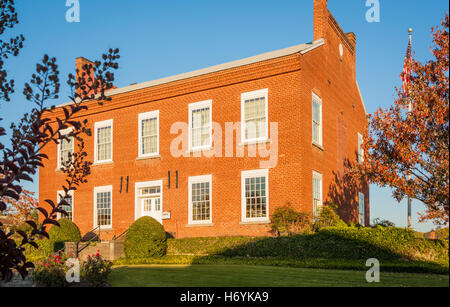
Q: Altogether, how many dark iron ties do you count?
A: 4